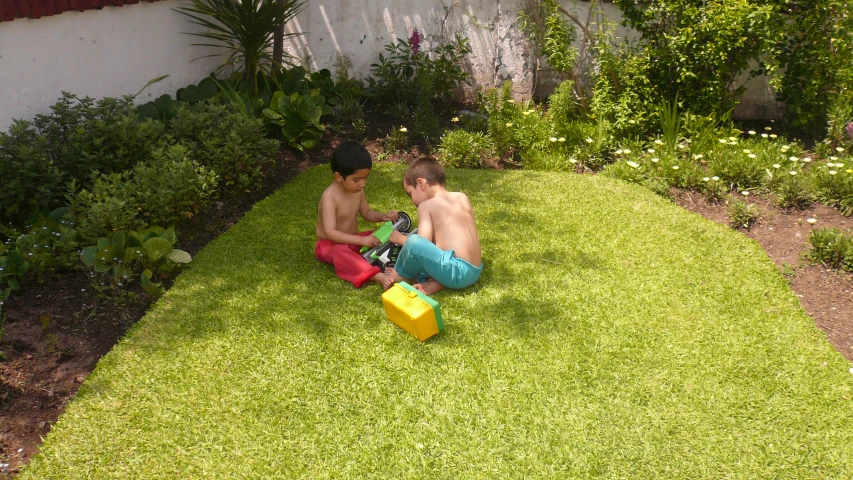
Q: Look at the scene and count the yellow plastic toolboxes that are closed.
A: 1